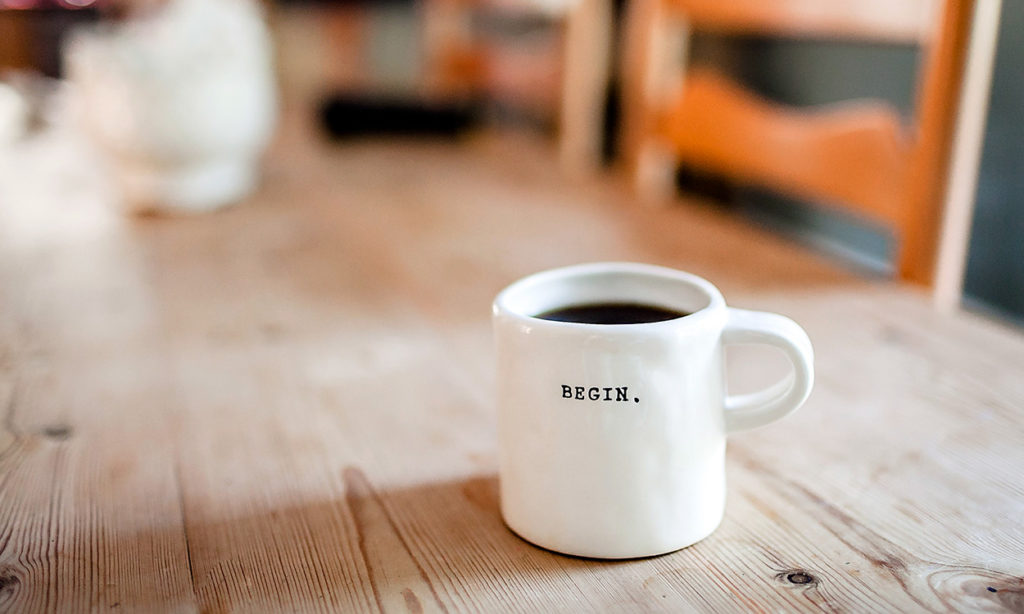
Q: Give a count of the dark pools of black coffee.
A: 1